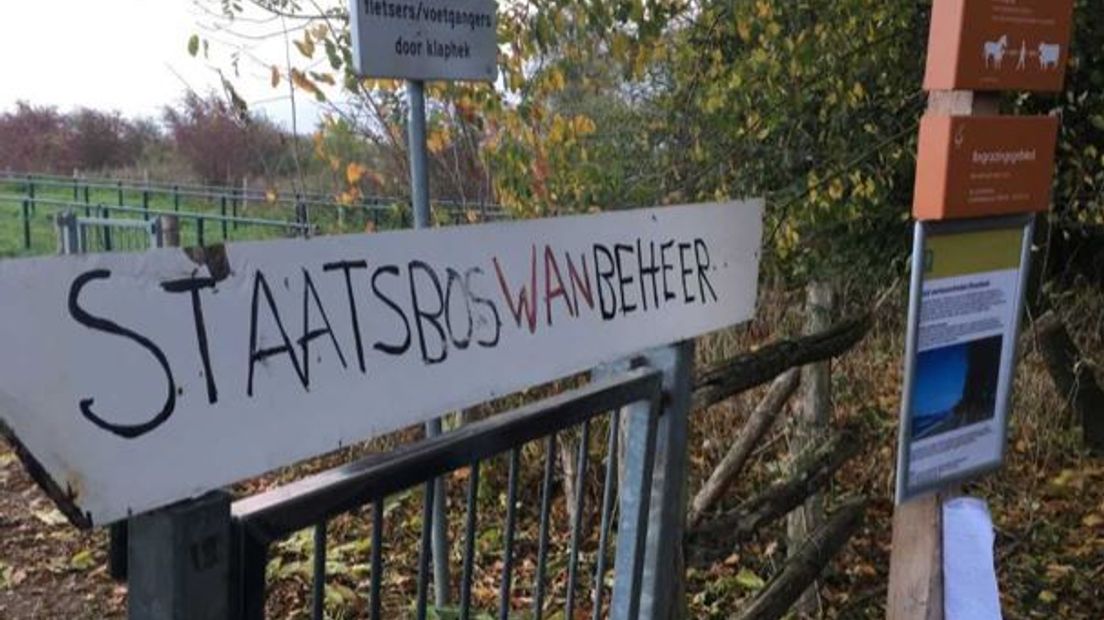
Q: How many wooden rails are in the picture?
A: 4